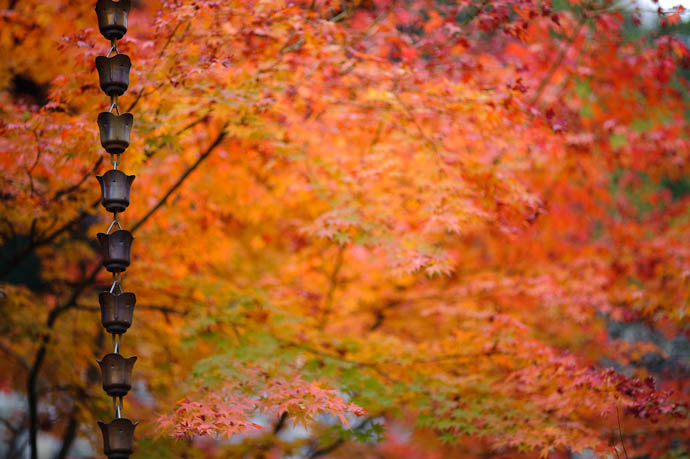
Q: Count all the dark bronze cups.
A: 8